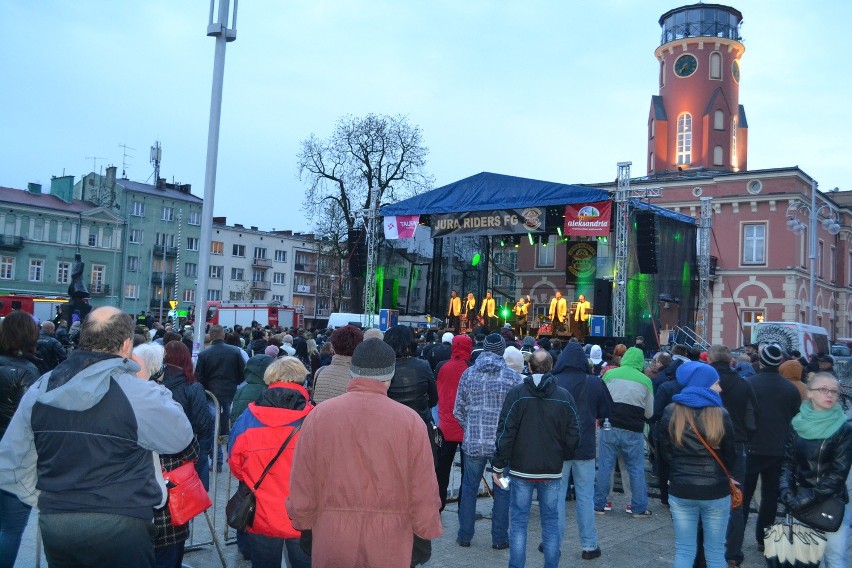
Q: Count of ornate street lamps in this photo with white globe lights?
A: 1